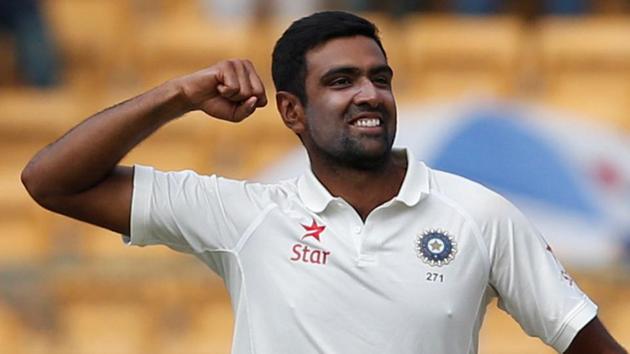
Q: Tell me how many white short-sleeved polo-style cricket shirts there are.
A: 1